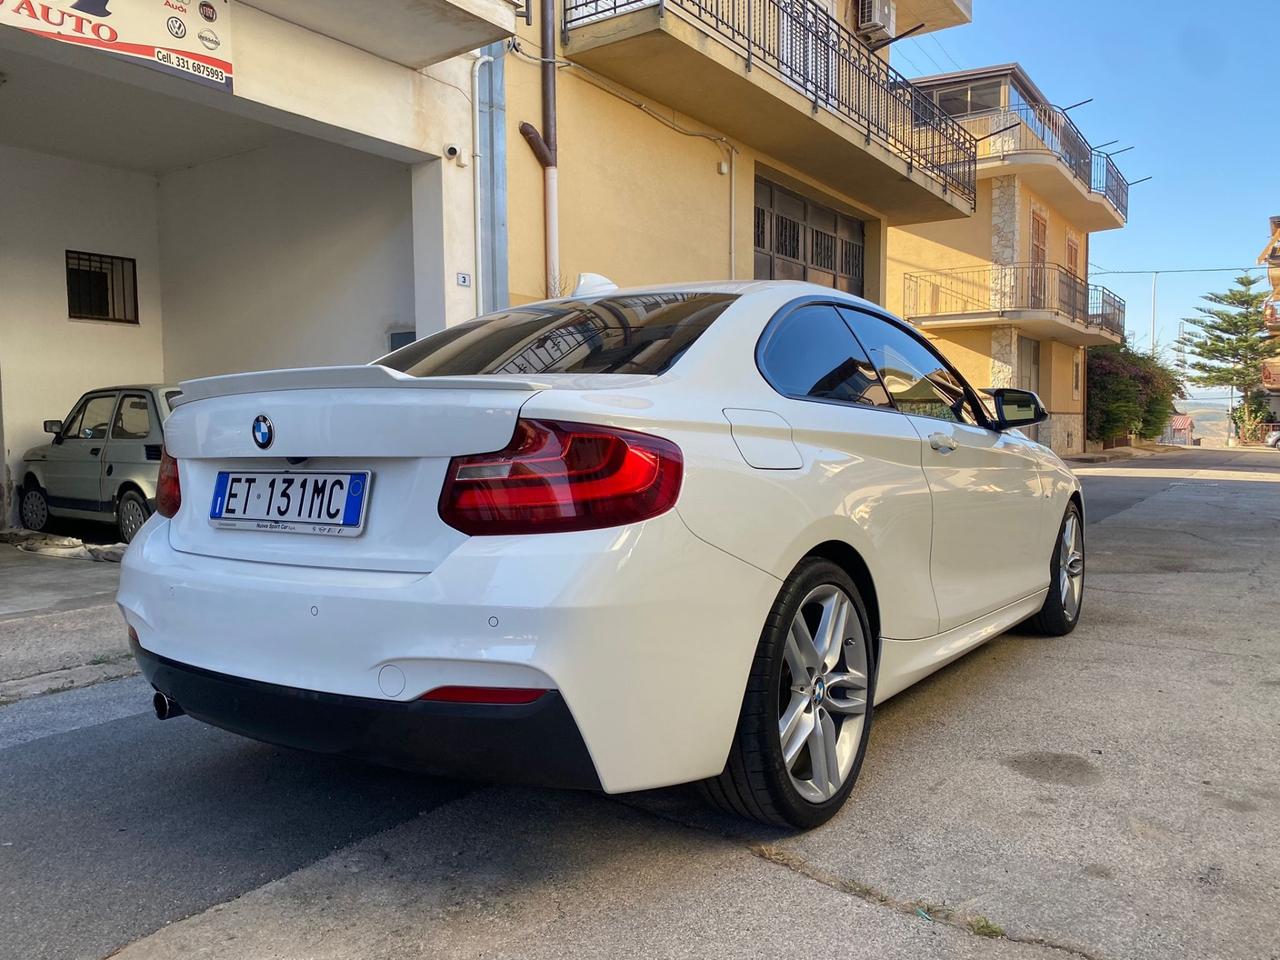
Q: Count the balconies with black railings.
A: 3